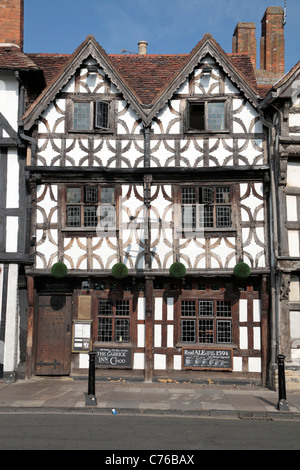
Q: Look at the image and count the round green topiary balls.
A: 4